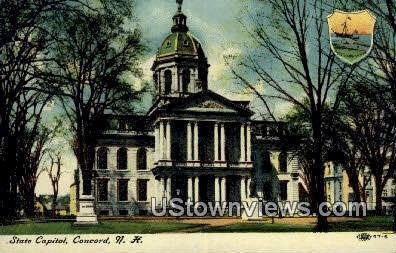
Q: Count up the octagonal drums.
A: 1